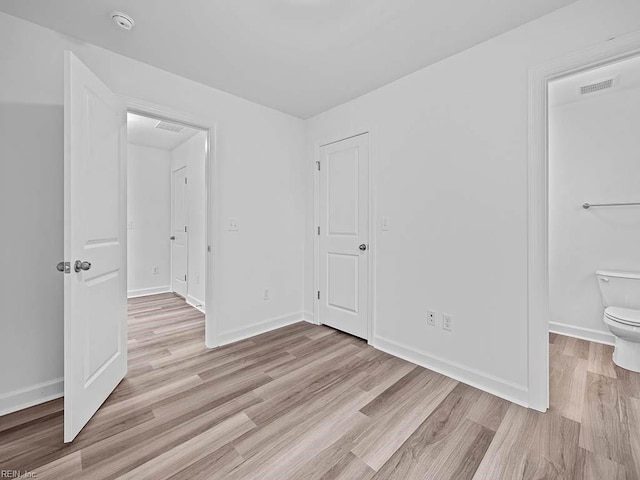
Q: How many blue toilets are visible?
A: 0